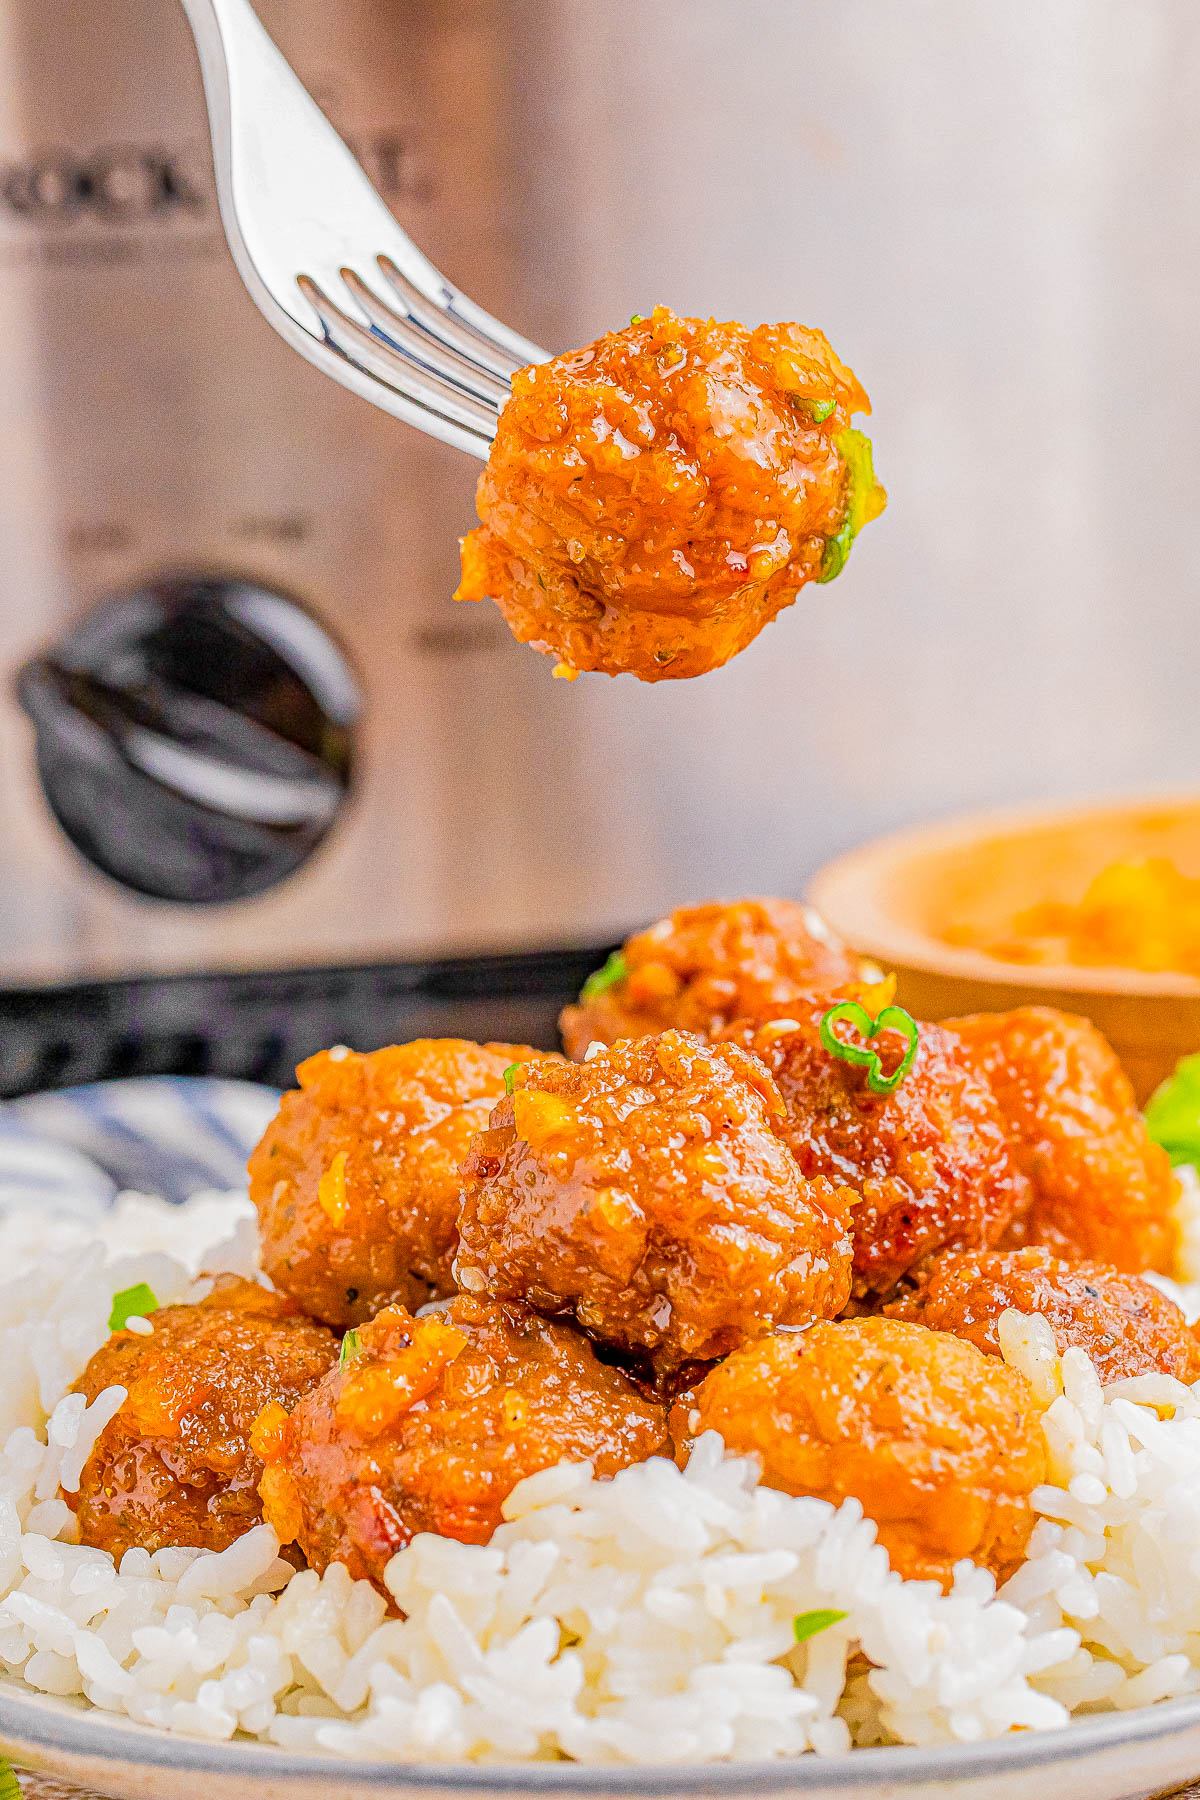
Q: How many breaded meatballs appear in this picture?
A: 10